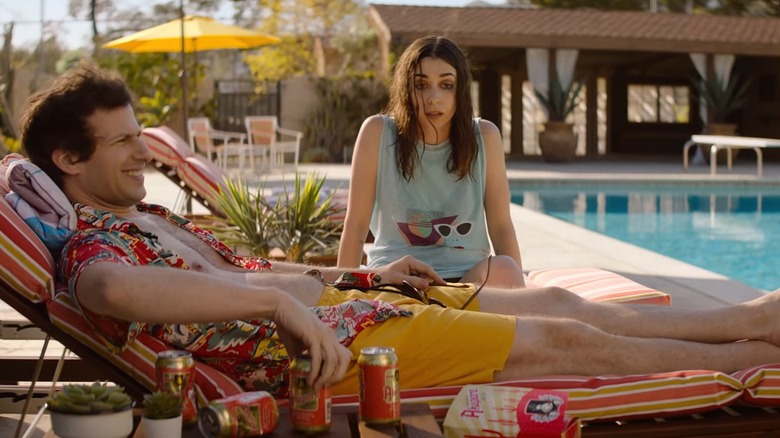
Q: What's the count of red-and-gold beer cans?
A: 4